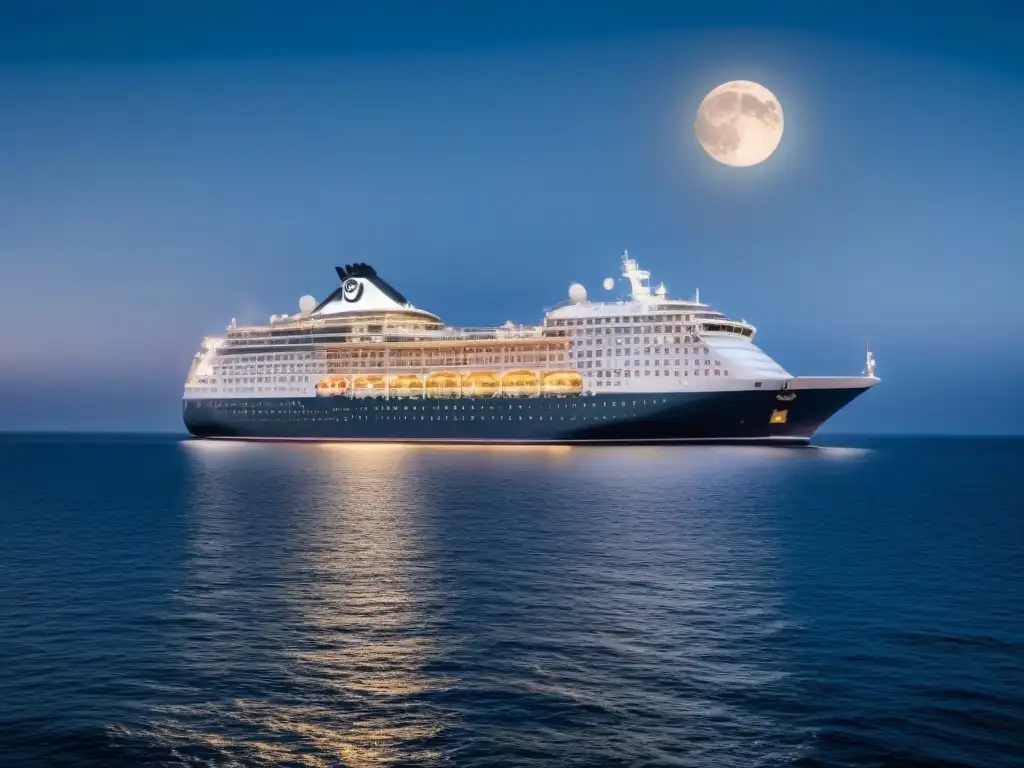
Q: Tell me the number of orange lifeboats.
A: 7